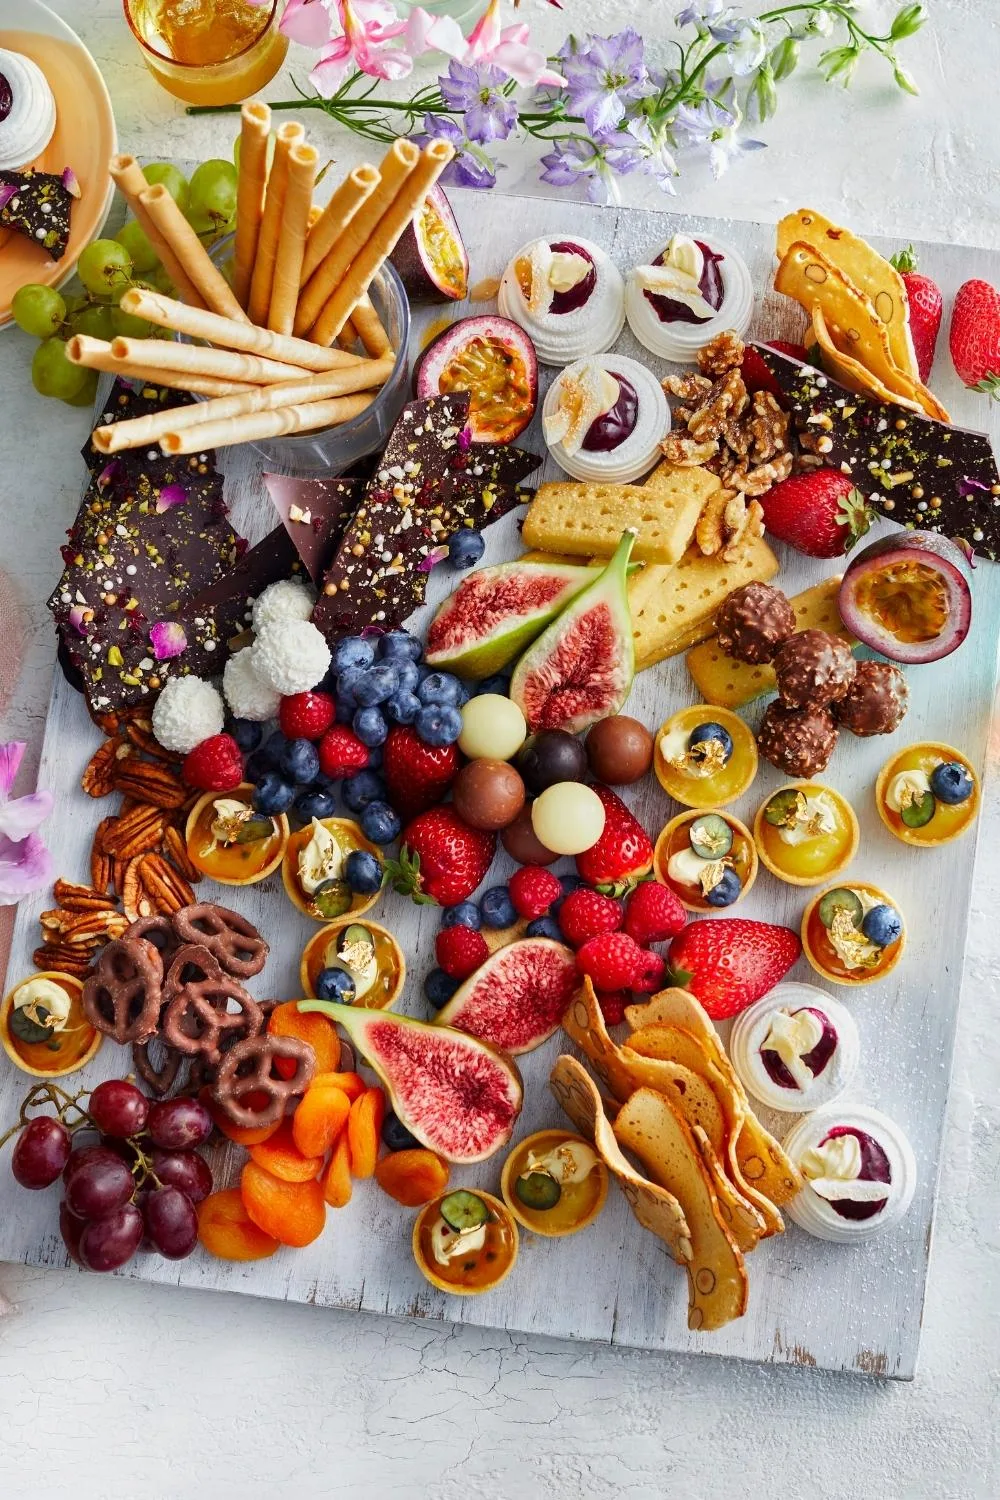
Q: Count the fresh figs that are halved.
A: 4